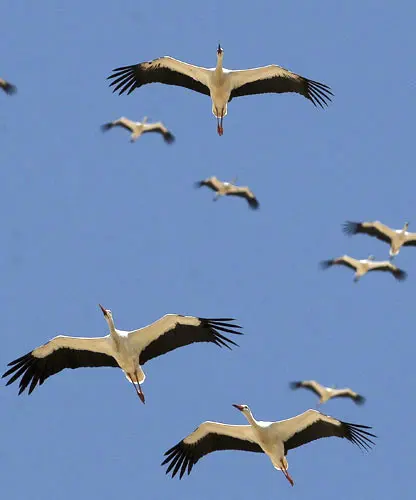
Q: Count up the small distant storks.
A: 6